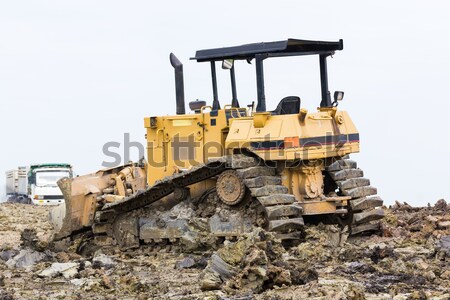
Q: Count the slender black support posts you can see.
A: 4